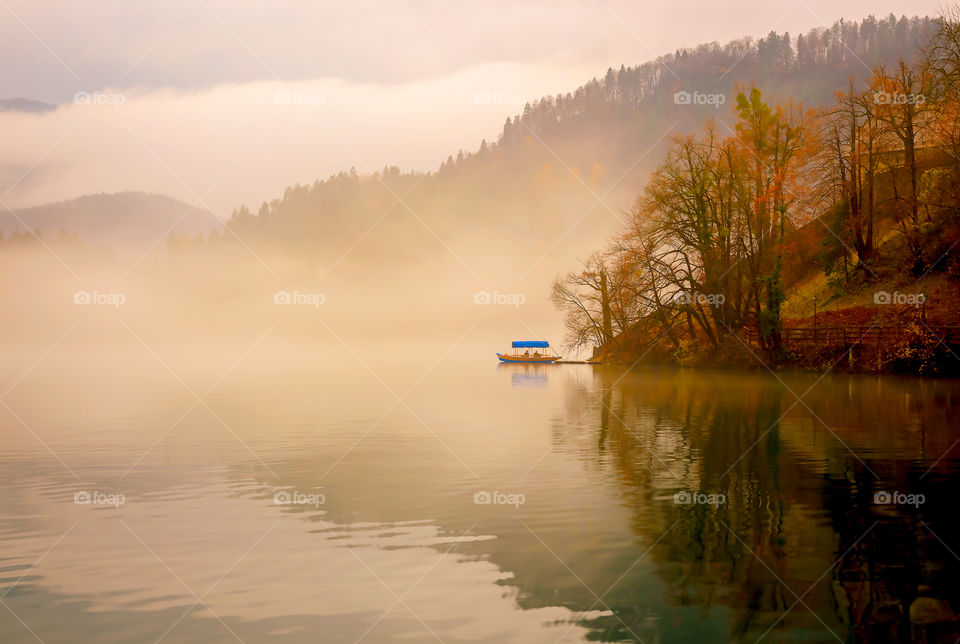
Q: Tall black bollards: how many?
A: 2